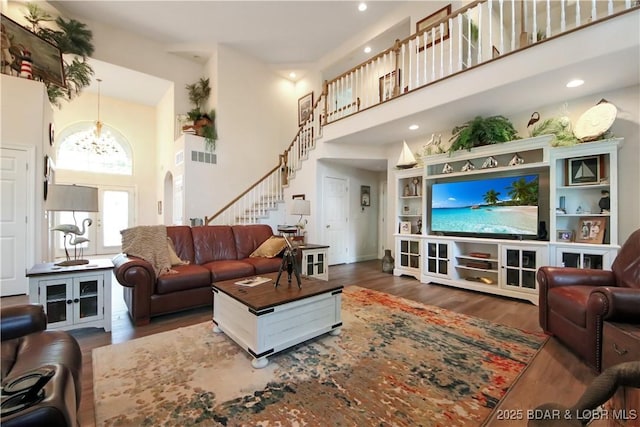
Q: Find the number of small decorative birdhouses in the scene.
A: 4